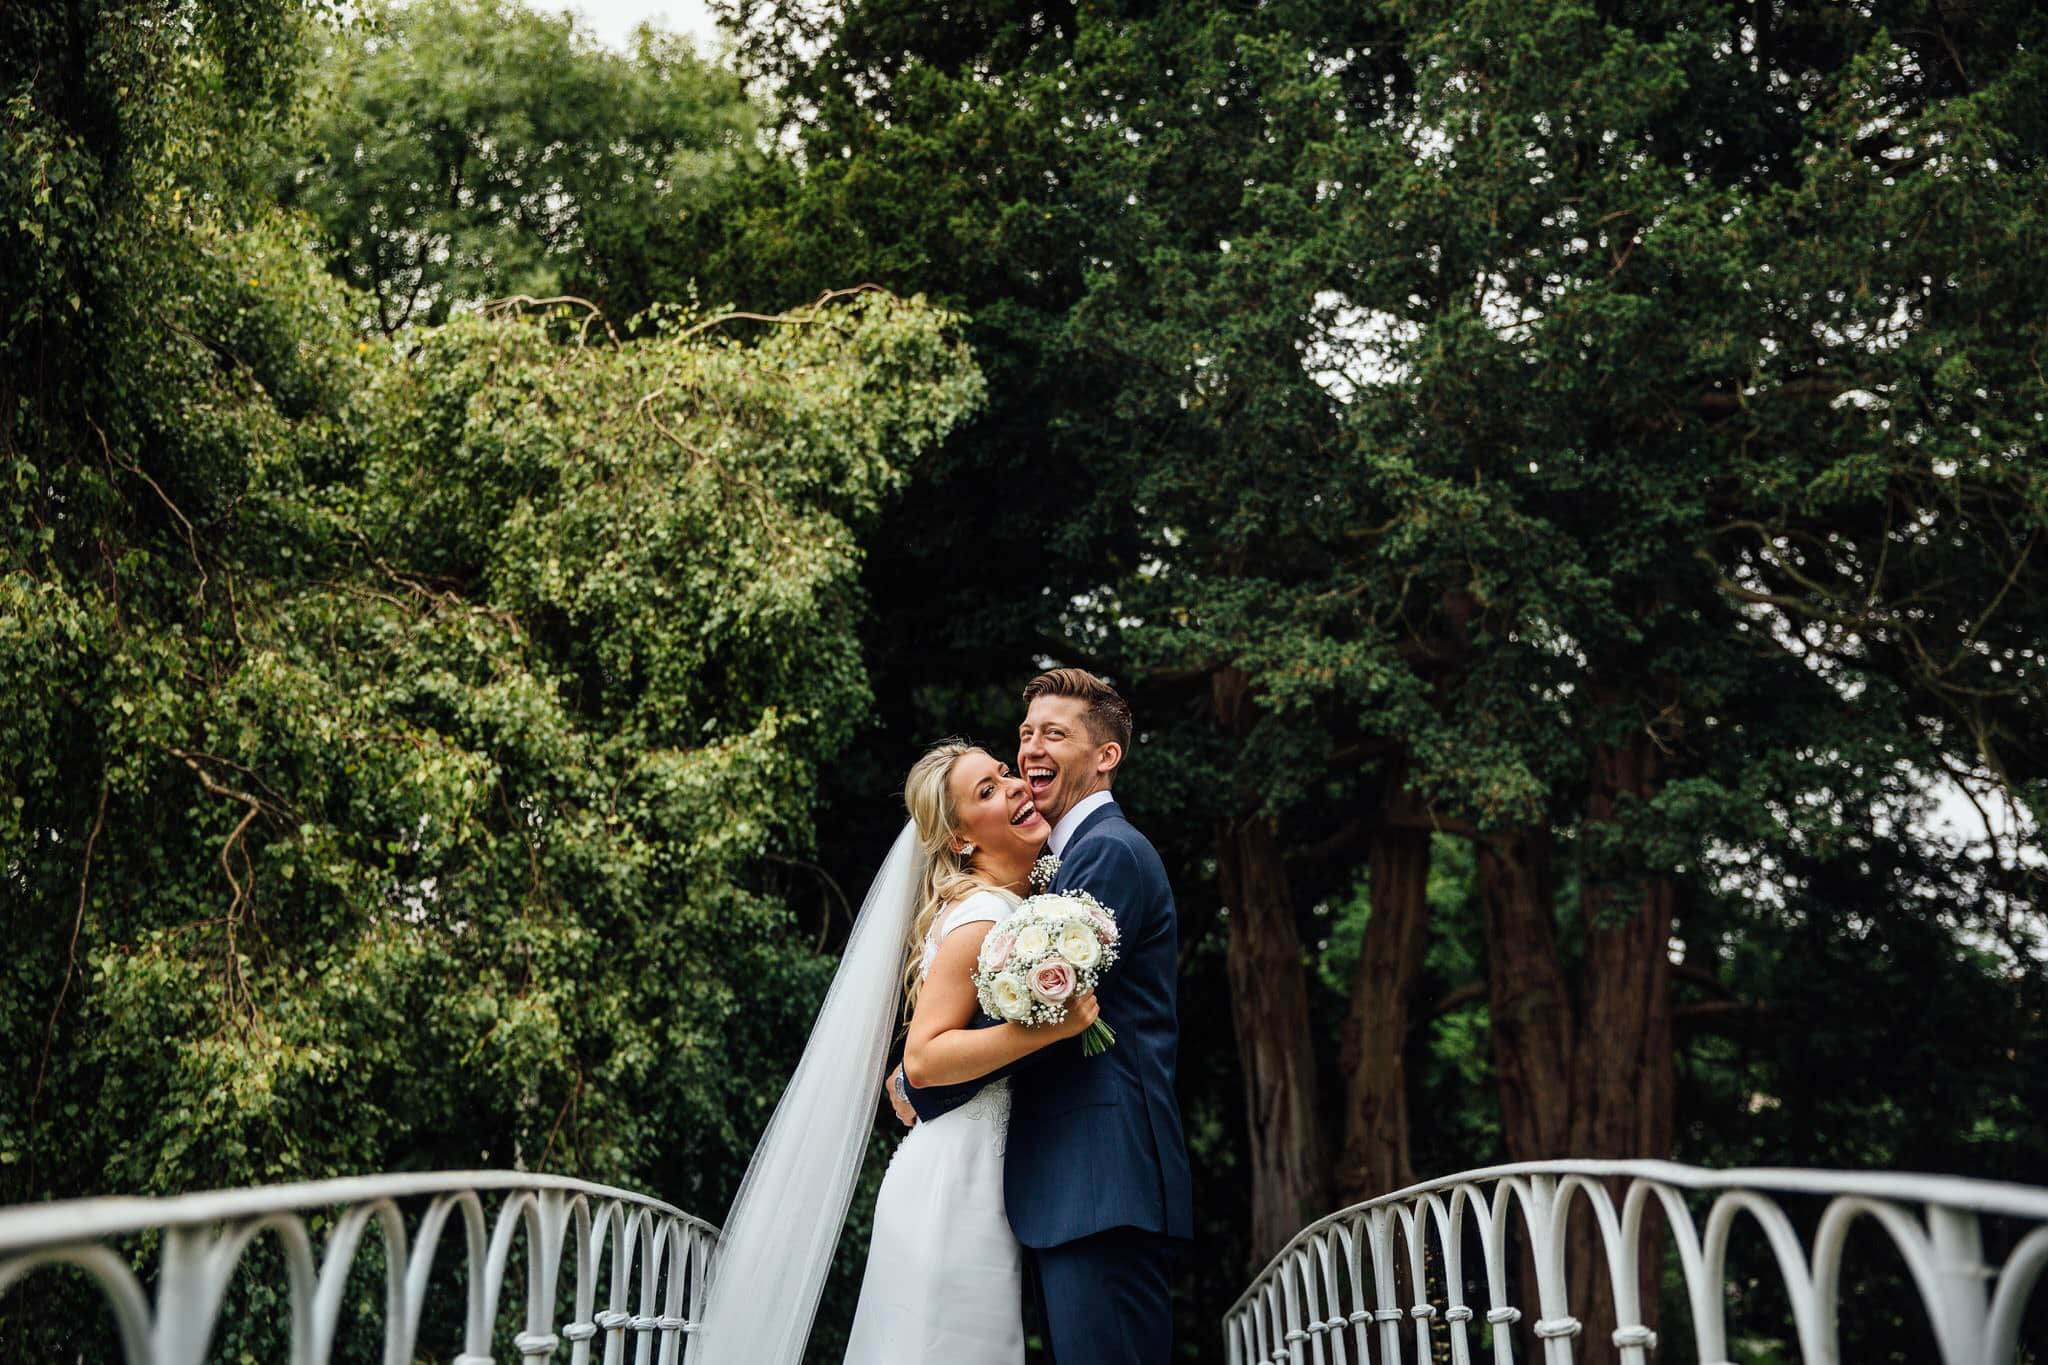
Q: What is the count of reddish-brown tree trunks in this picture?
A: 4